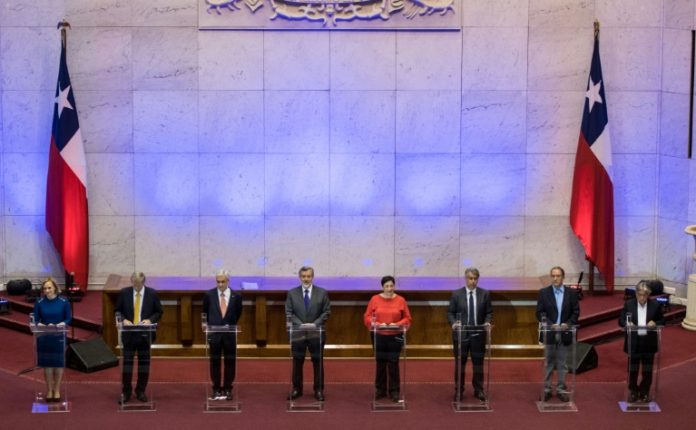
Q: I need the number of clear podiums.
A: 8